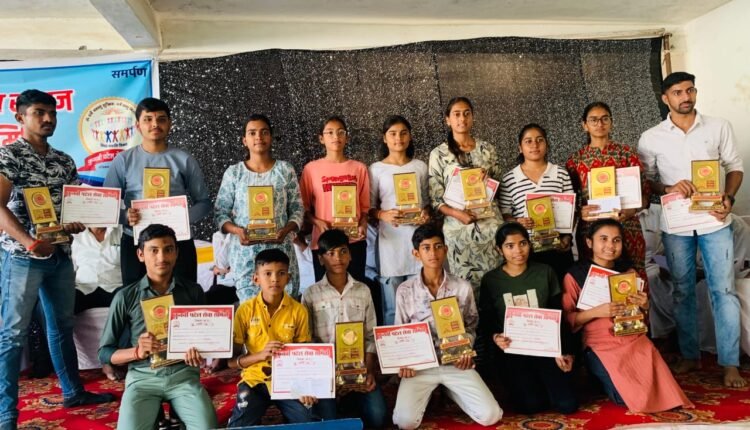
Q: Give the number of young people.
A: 15